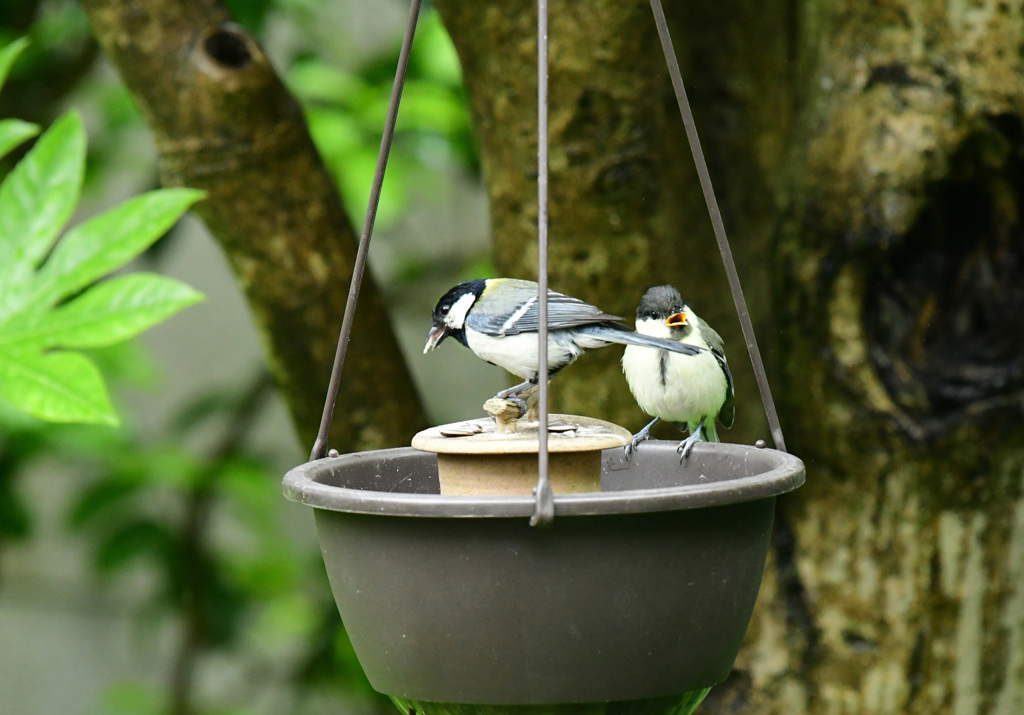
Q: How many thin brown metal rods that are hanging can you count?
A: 3